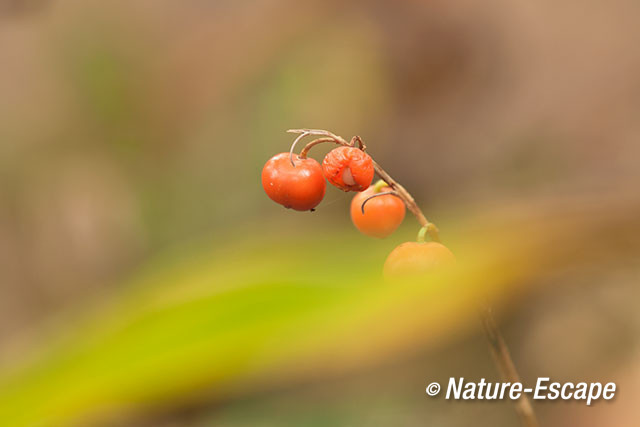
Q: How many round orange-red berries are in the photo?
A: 4